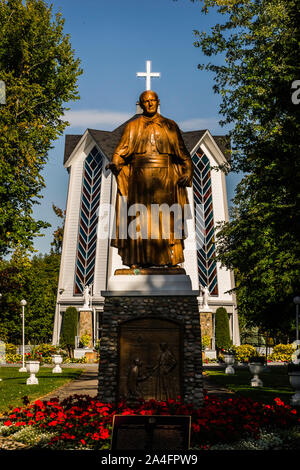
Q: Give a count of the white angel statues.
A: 2